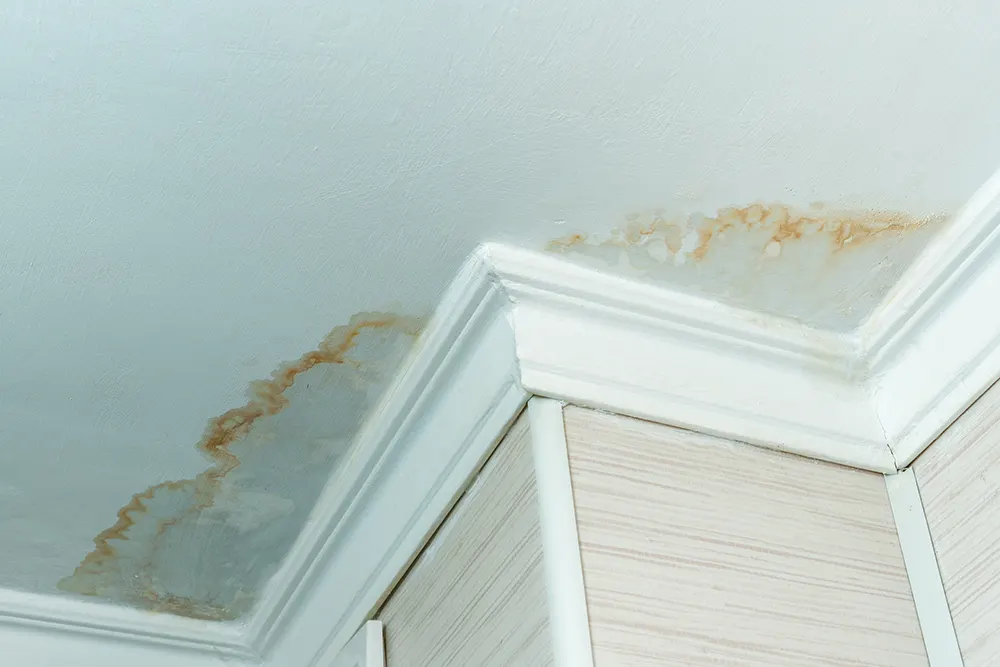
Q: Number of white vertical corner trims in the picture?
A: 2